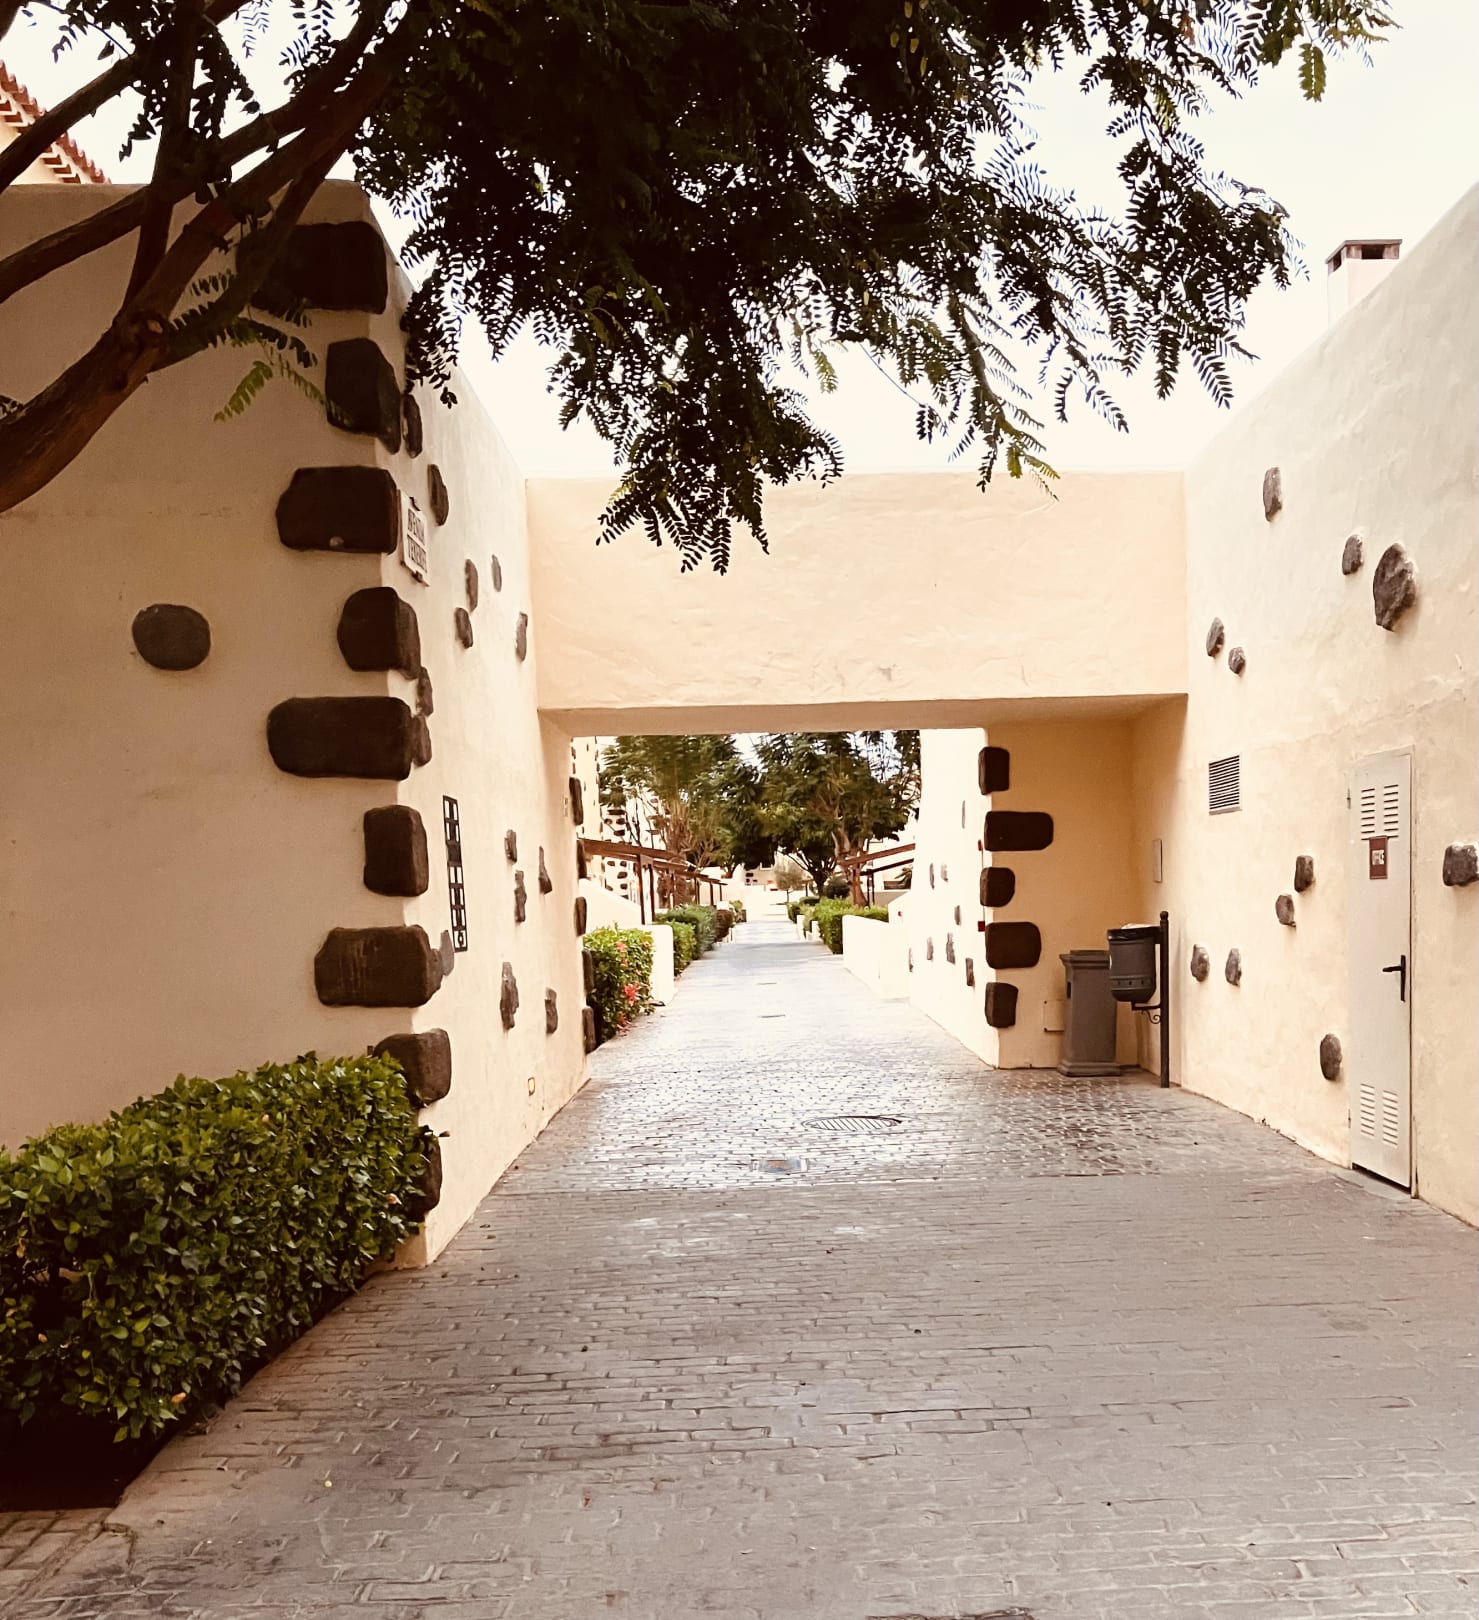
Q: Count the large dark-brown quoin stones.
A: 14